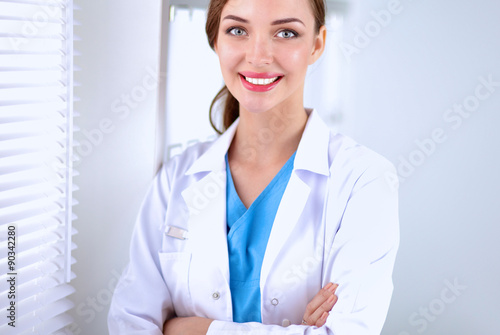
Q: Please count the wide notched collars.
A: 1